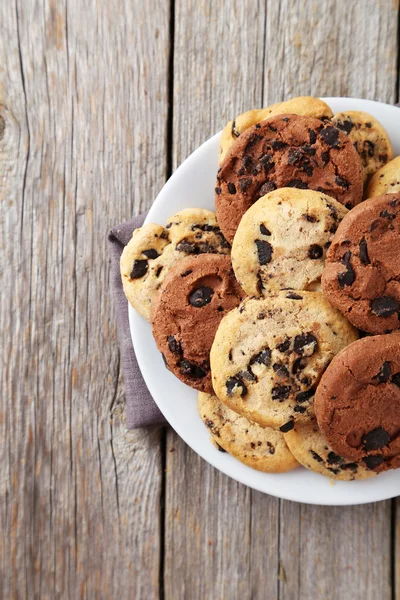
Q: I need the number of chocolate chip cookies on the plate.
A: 12